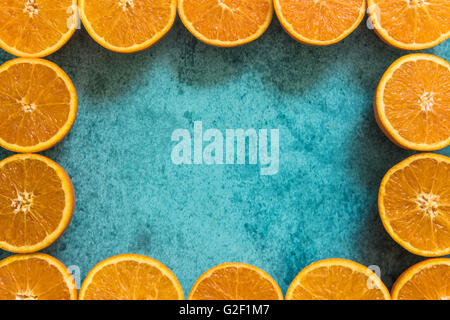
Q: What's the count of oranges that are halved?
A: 14